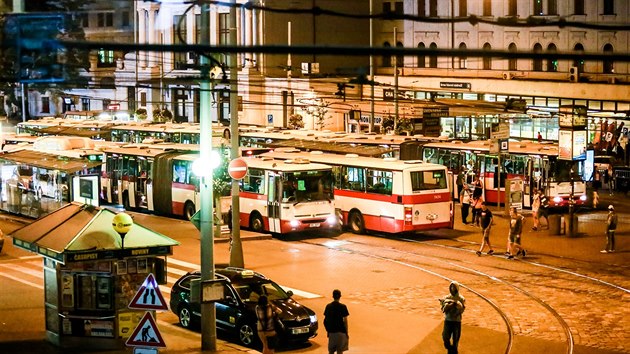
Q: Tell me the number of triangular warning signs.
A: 2